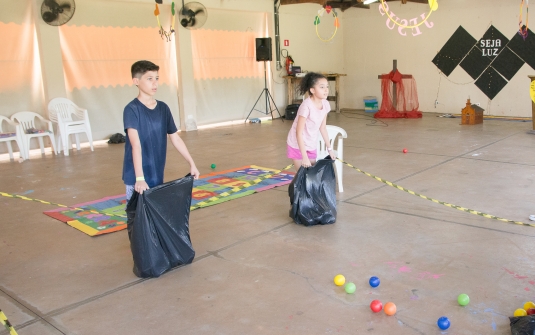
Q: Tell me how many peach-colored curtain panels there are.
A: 3